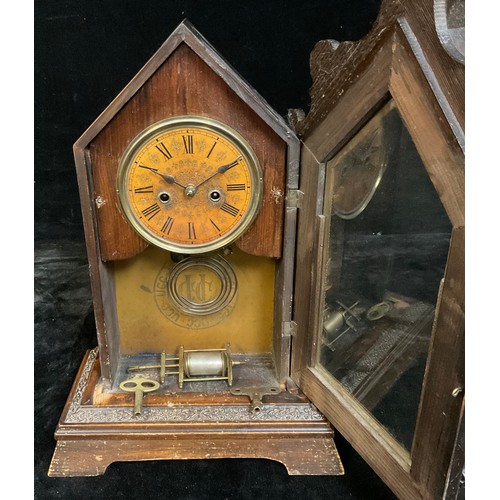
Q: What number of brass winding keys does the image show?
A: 2